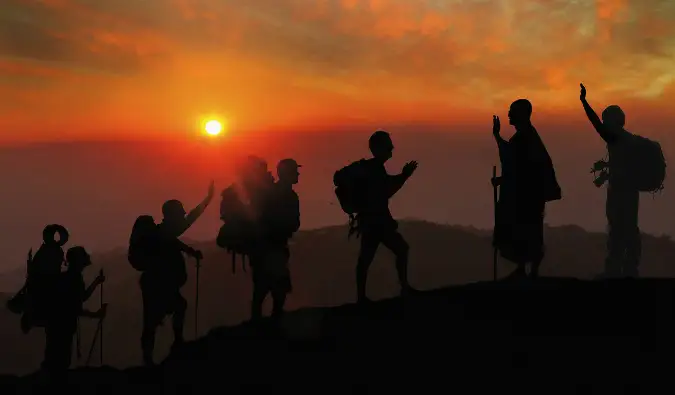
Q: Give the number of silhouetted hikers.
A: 6